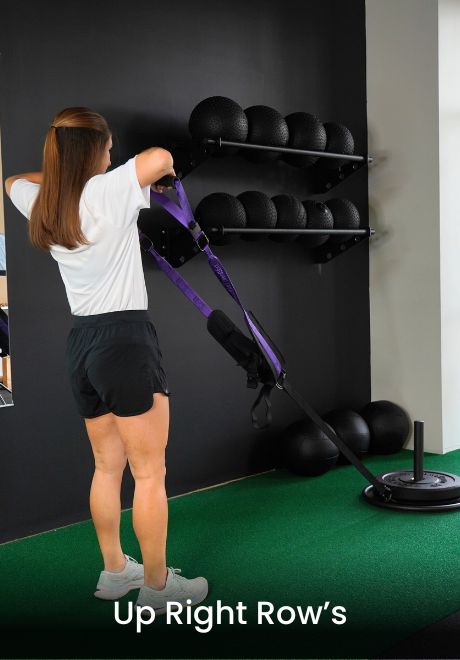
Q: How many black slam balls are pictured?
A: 12